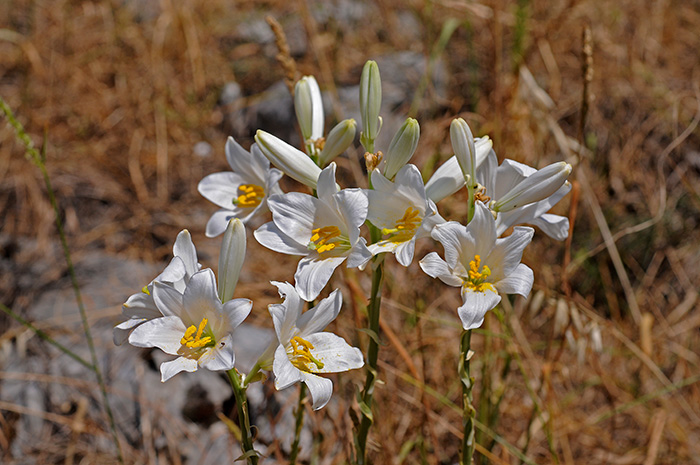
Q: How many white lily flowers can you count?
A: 8